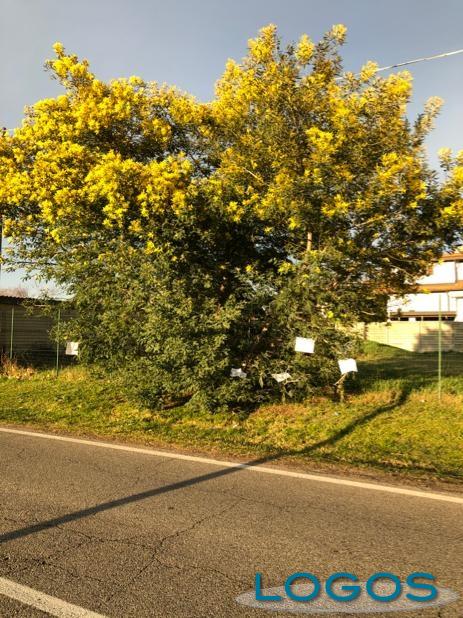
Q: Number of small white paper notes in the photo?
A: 5